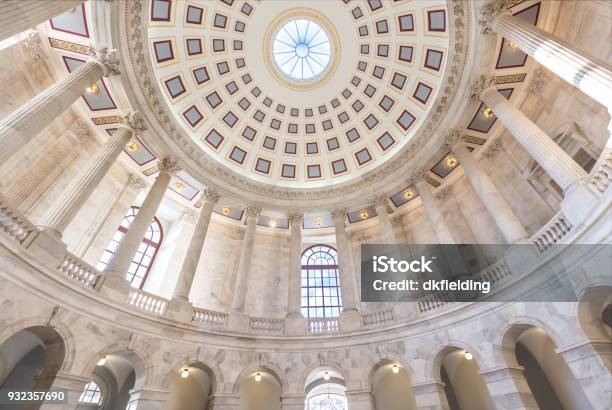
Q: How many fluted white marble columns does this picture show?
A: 13